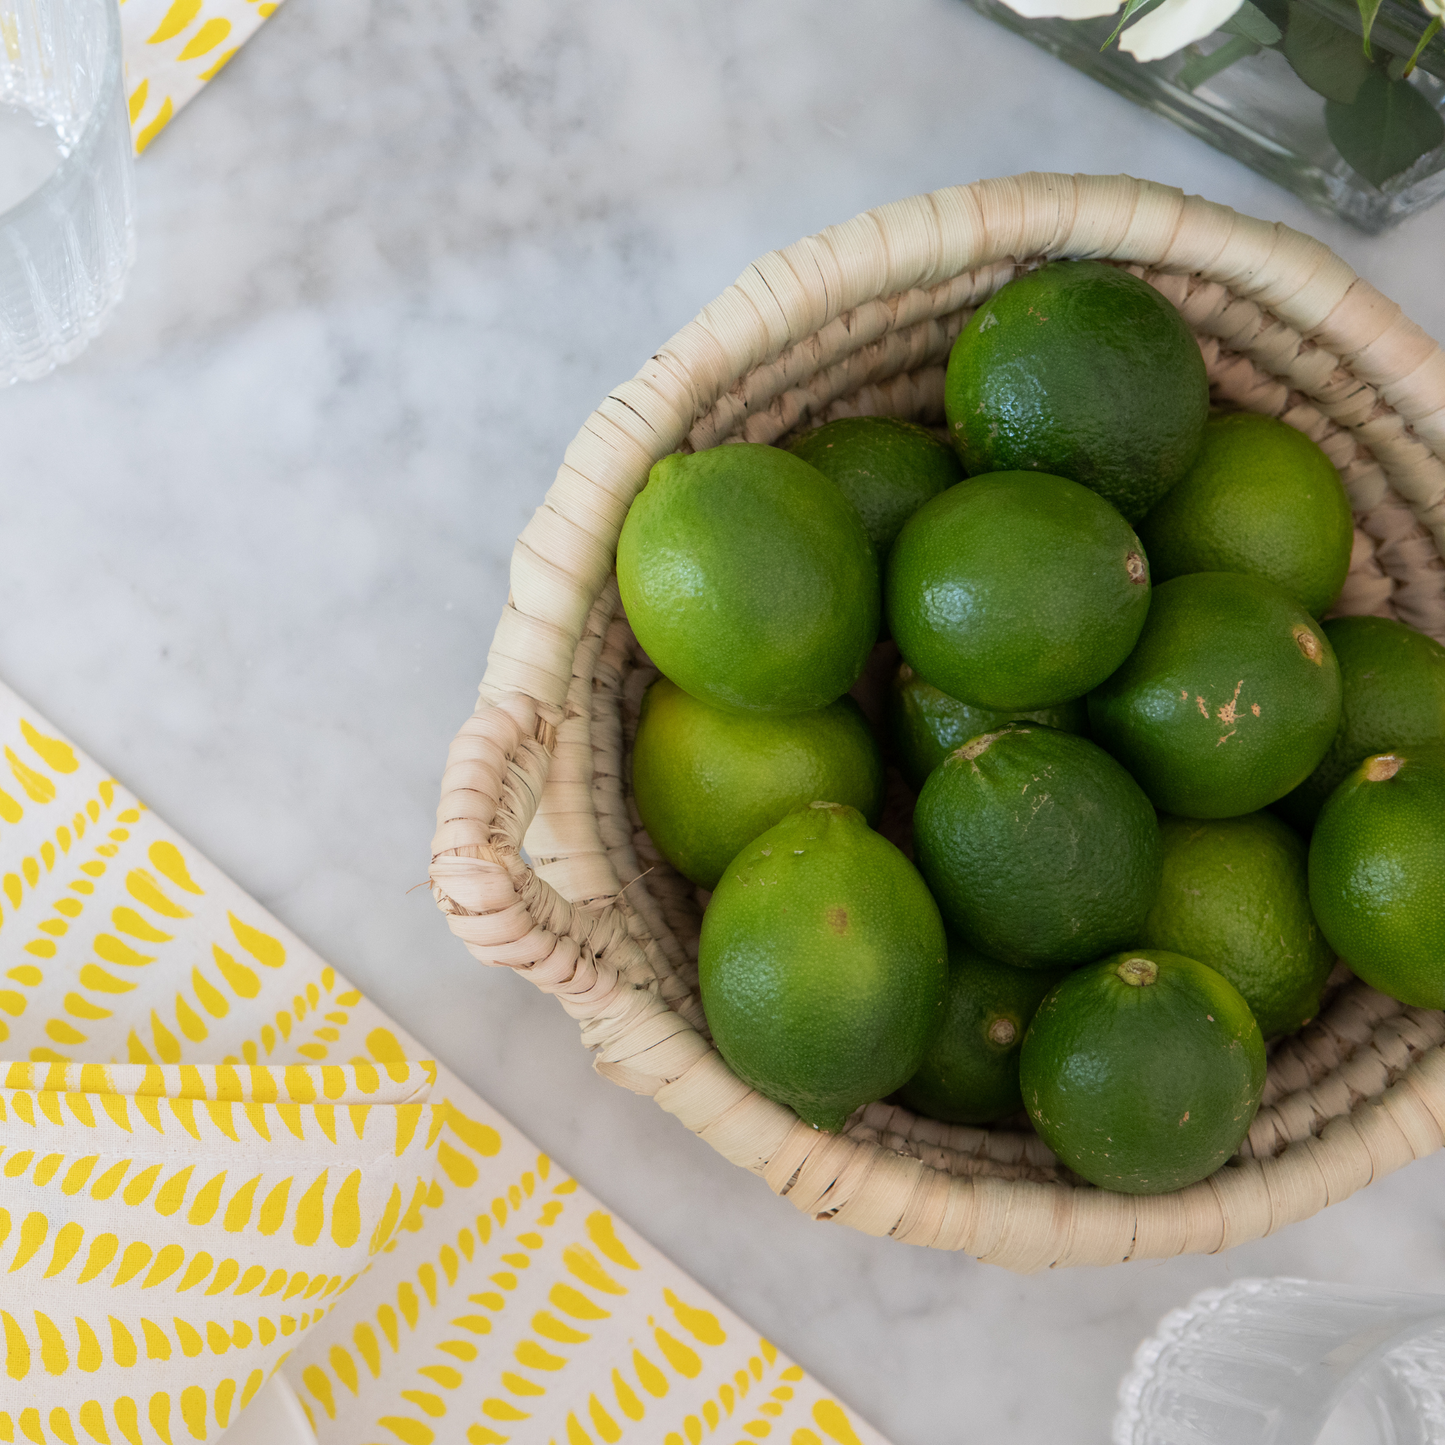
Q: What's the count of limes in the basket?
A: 15